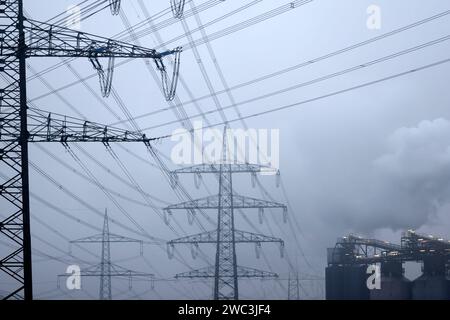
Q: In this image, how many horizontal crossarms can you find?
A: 8